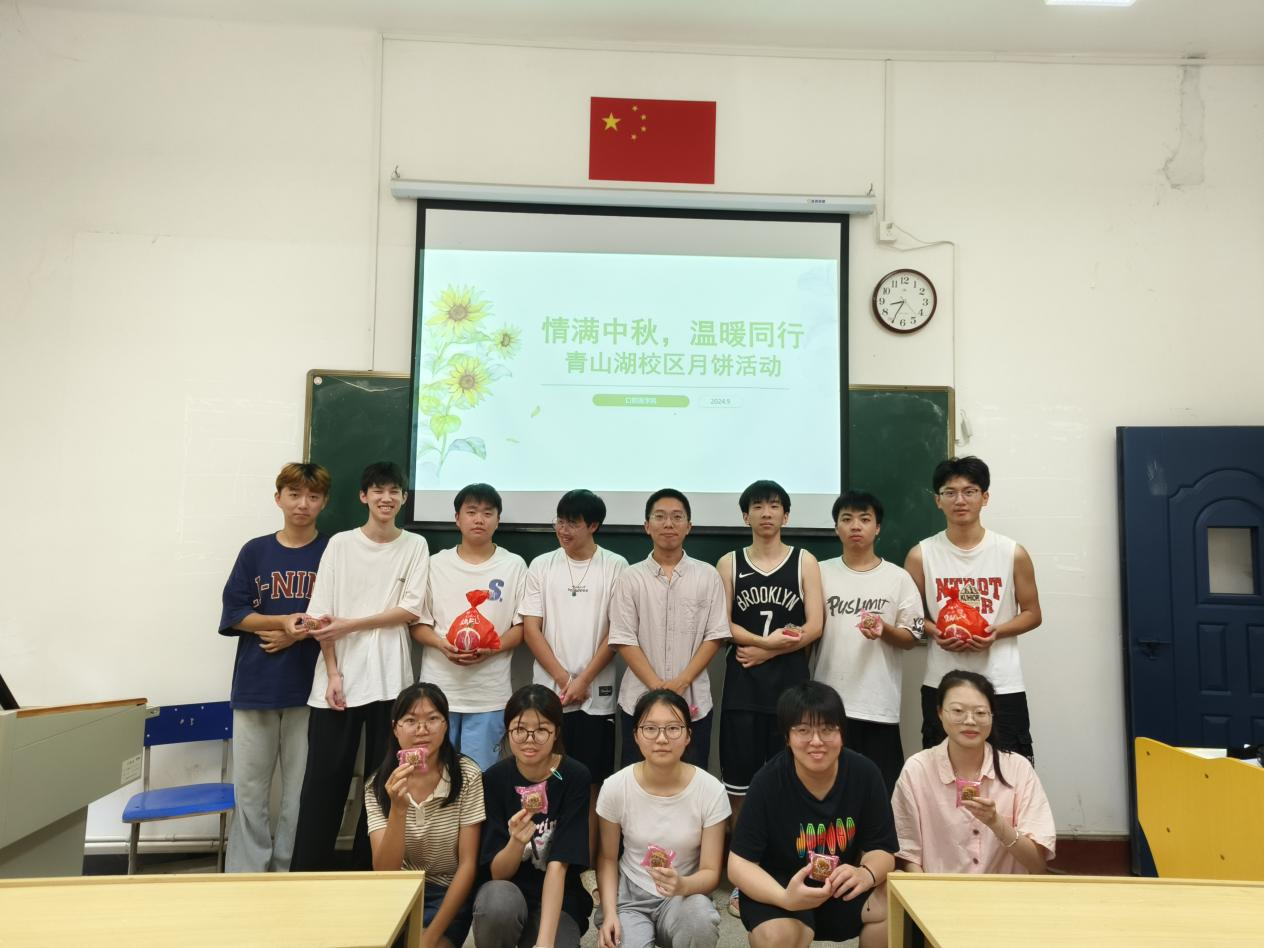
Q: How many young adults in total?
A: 13